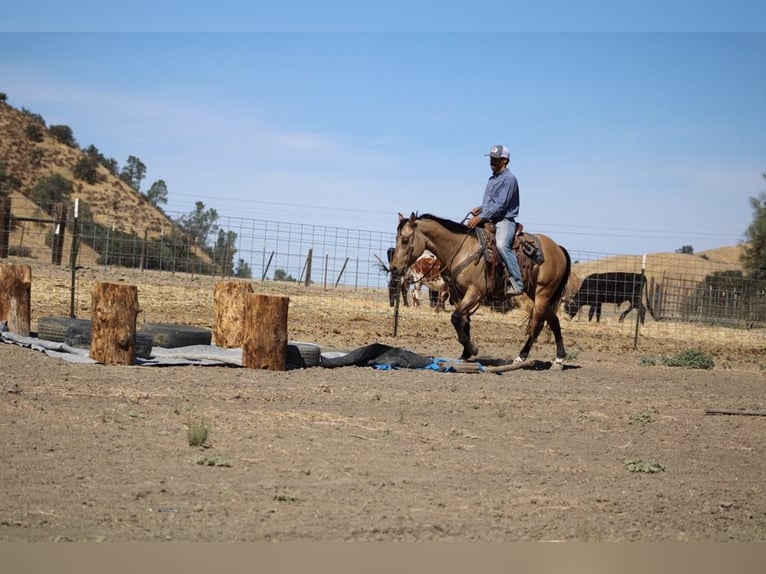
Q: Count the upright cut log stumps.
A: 4